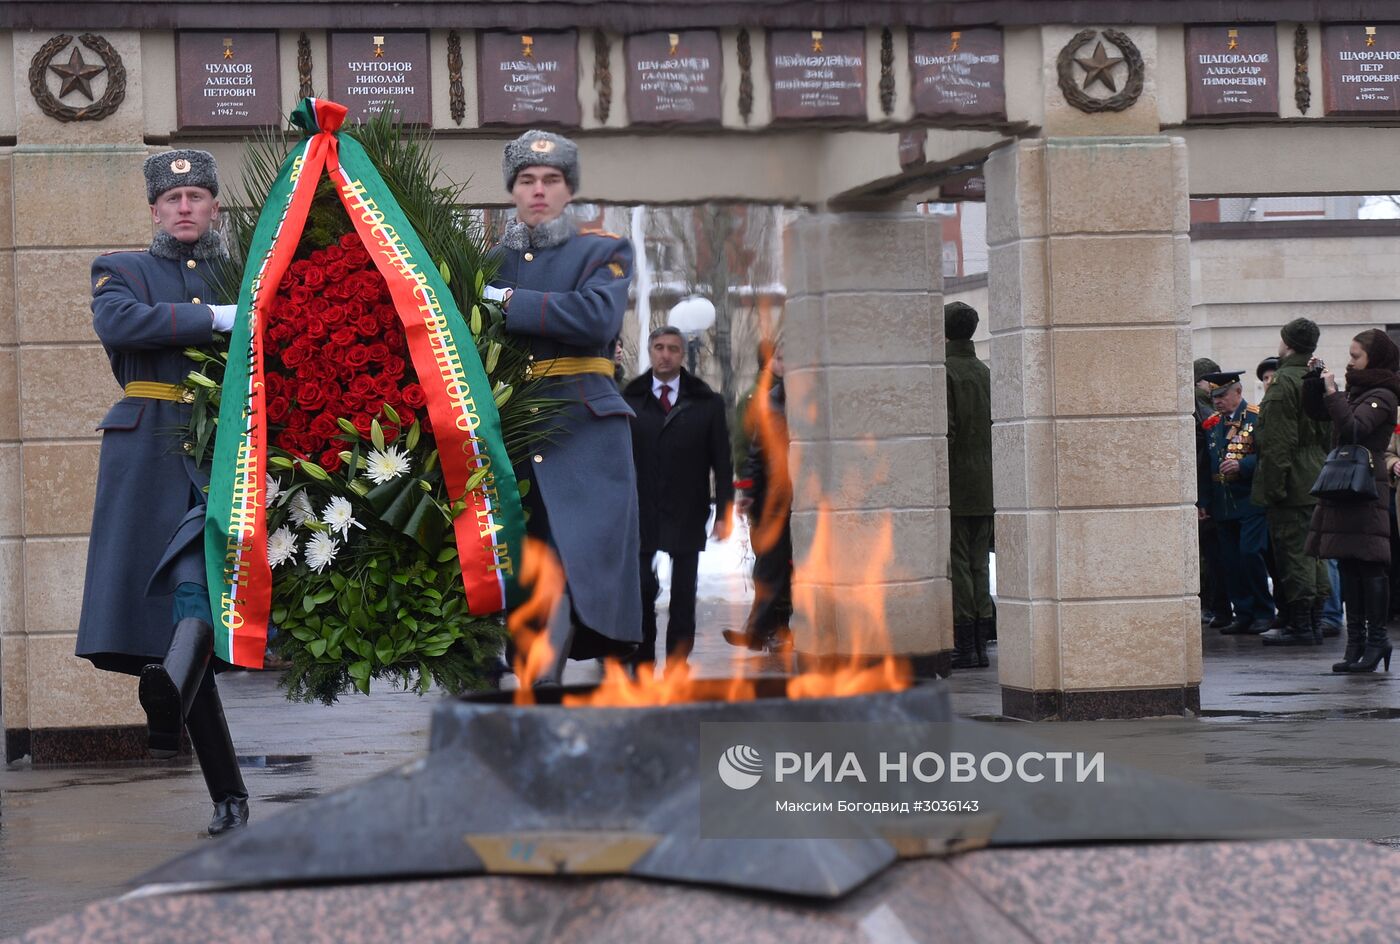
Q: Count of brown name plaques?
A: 8